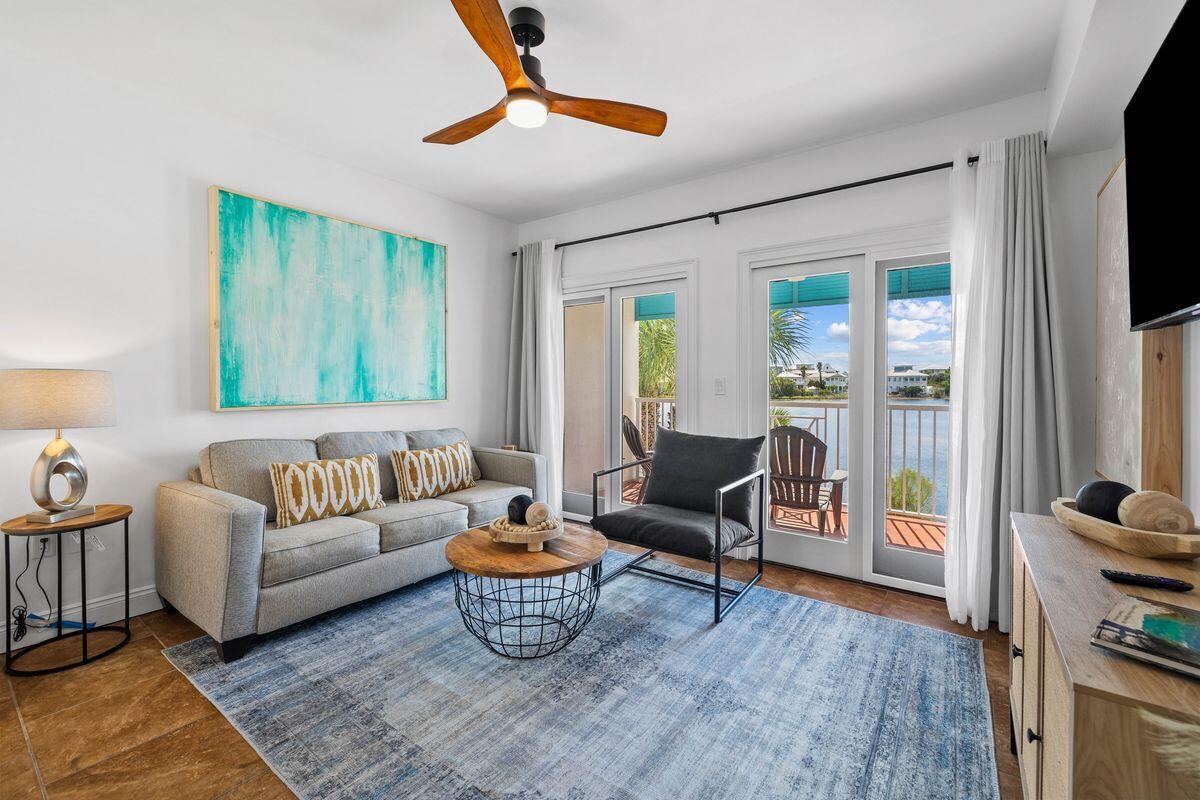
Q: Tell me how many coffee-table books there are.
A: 1